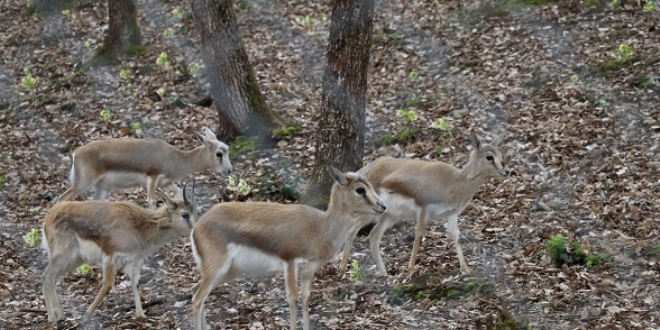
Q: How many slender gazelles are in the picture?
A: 4